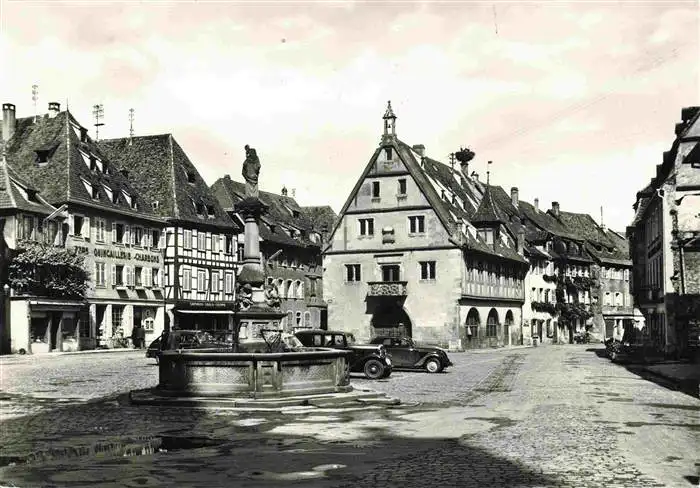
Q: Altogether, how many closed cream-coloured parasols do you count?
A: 0